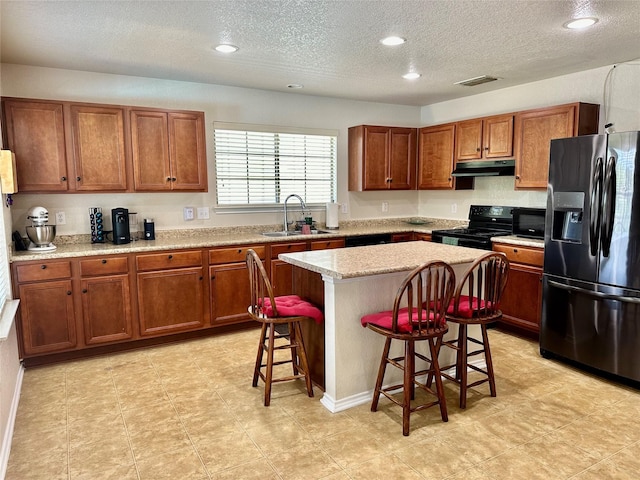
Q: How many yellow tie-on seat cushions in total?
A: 0